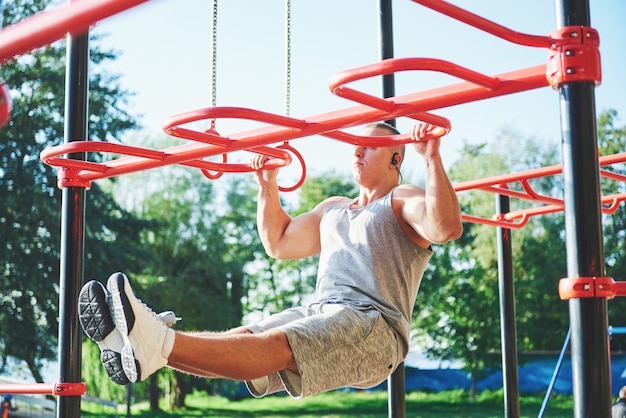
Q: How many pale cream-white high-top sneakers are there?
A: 2